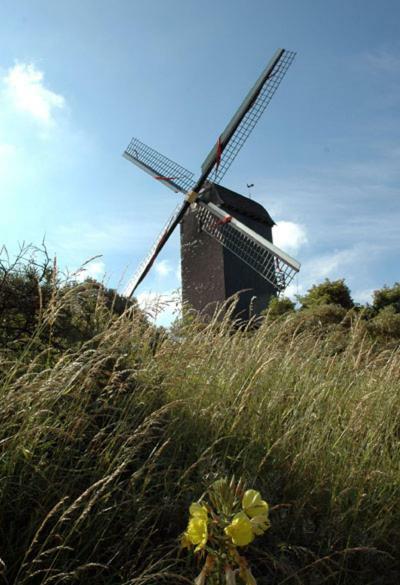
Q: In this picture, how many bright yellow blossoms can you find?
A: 3